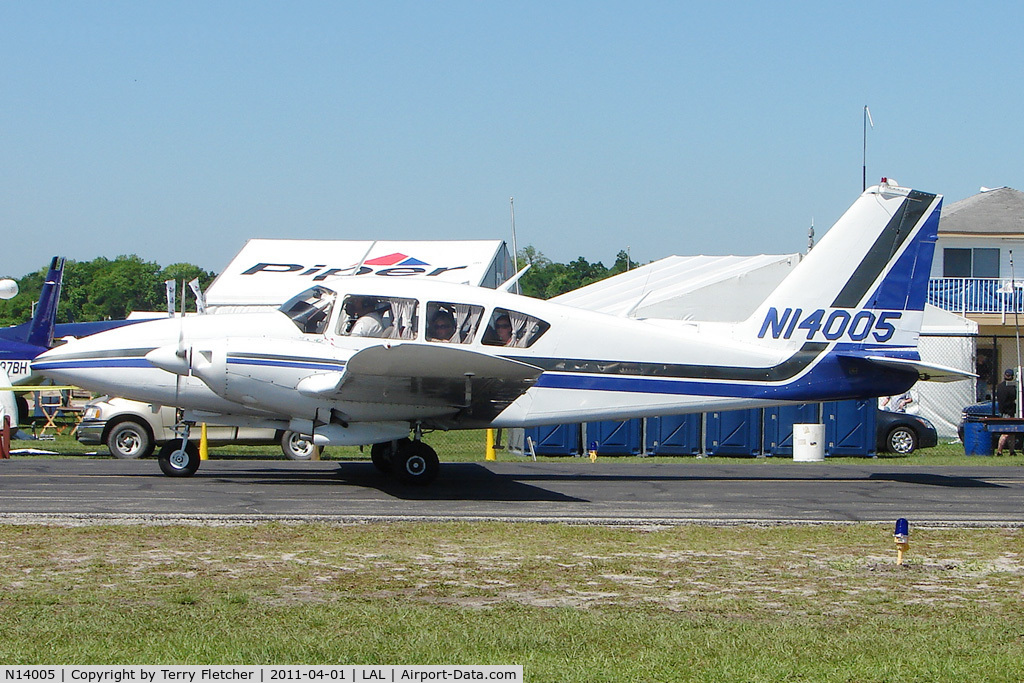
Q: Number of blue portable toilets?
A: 6